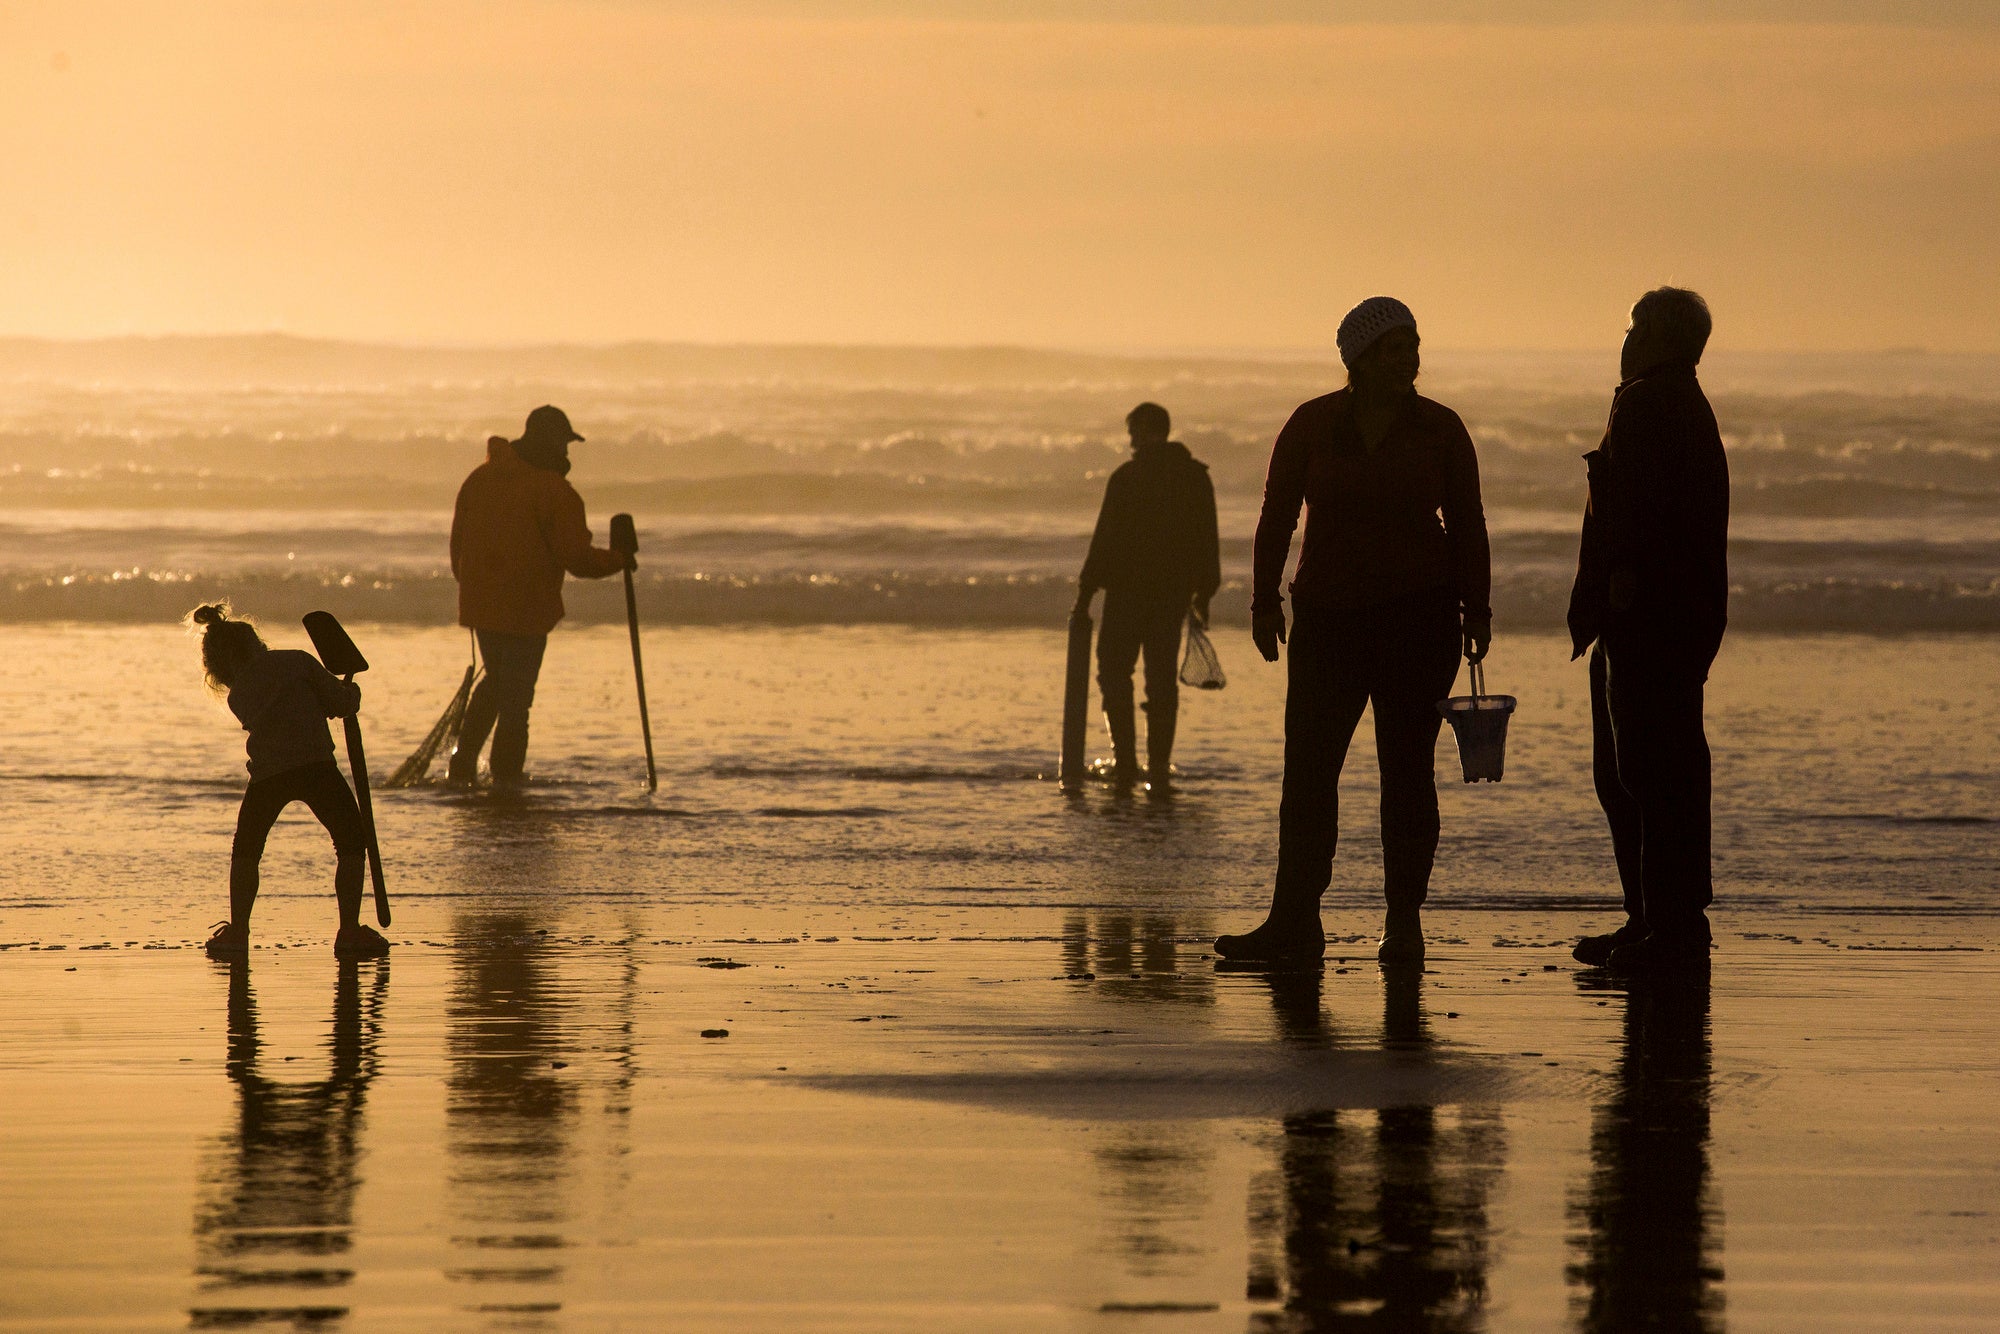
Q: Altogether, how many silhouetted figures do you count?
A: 5